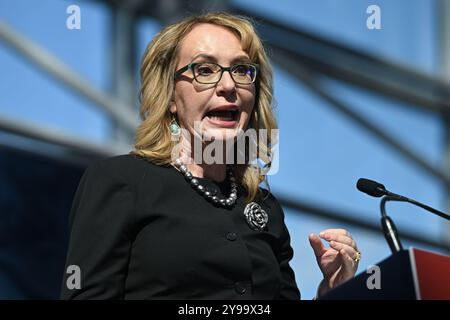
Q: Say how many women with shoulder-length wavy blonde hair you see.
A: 1